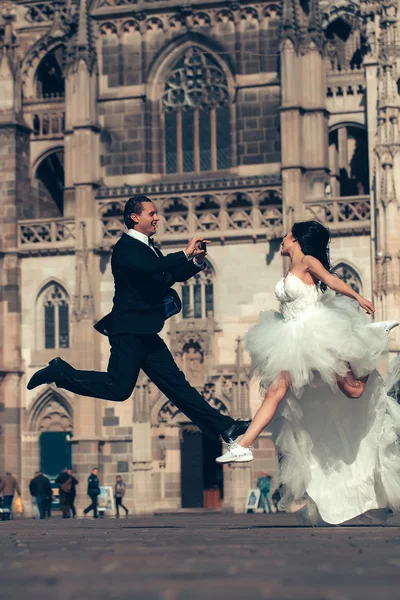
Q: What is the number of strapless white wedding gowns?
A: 1